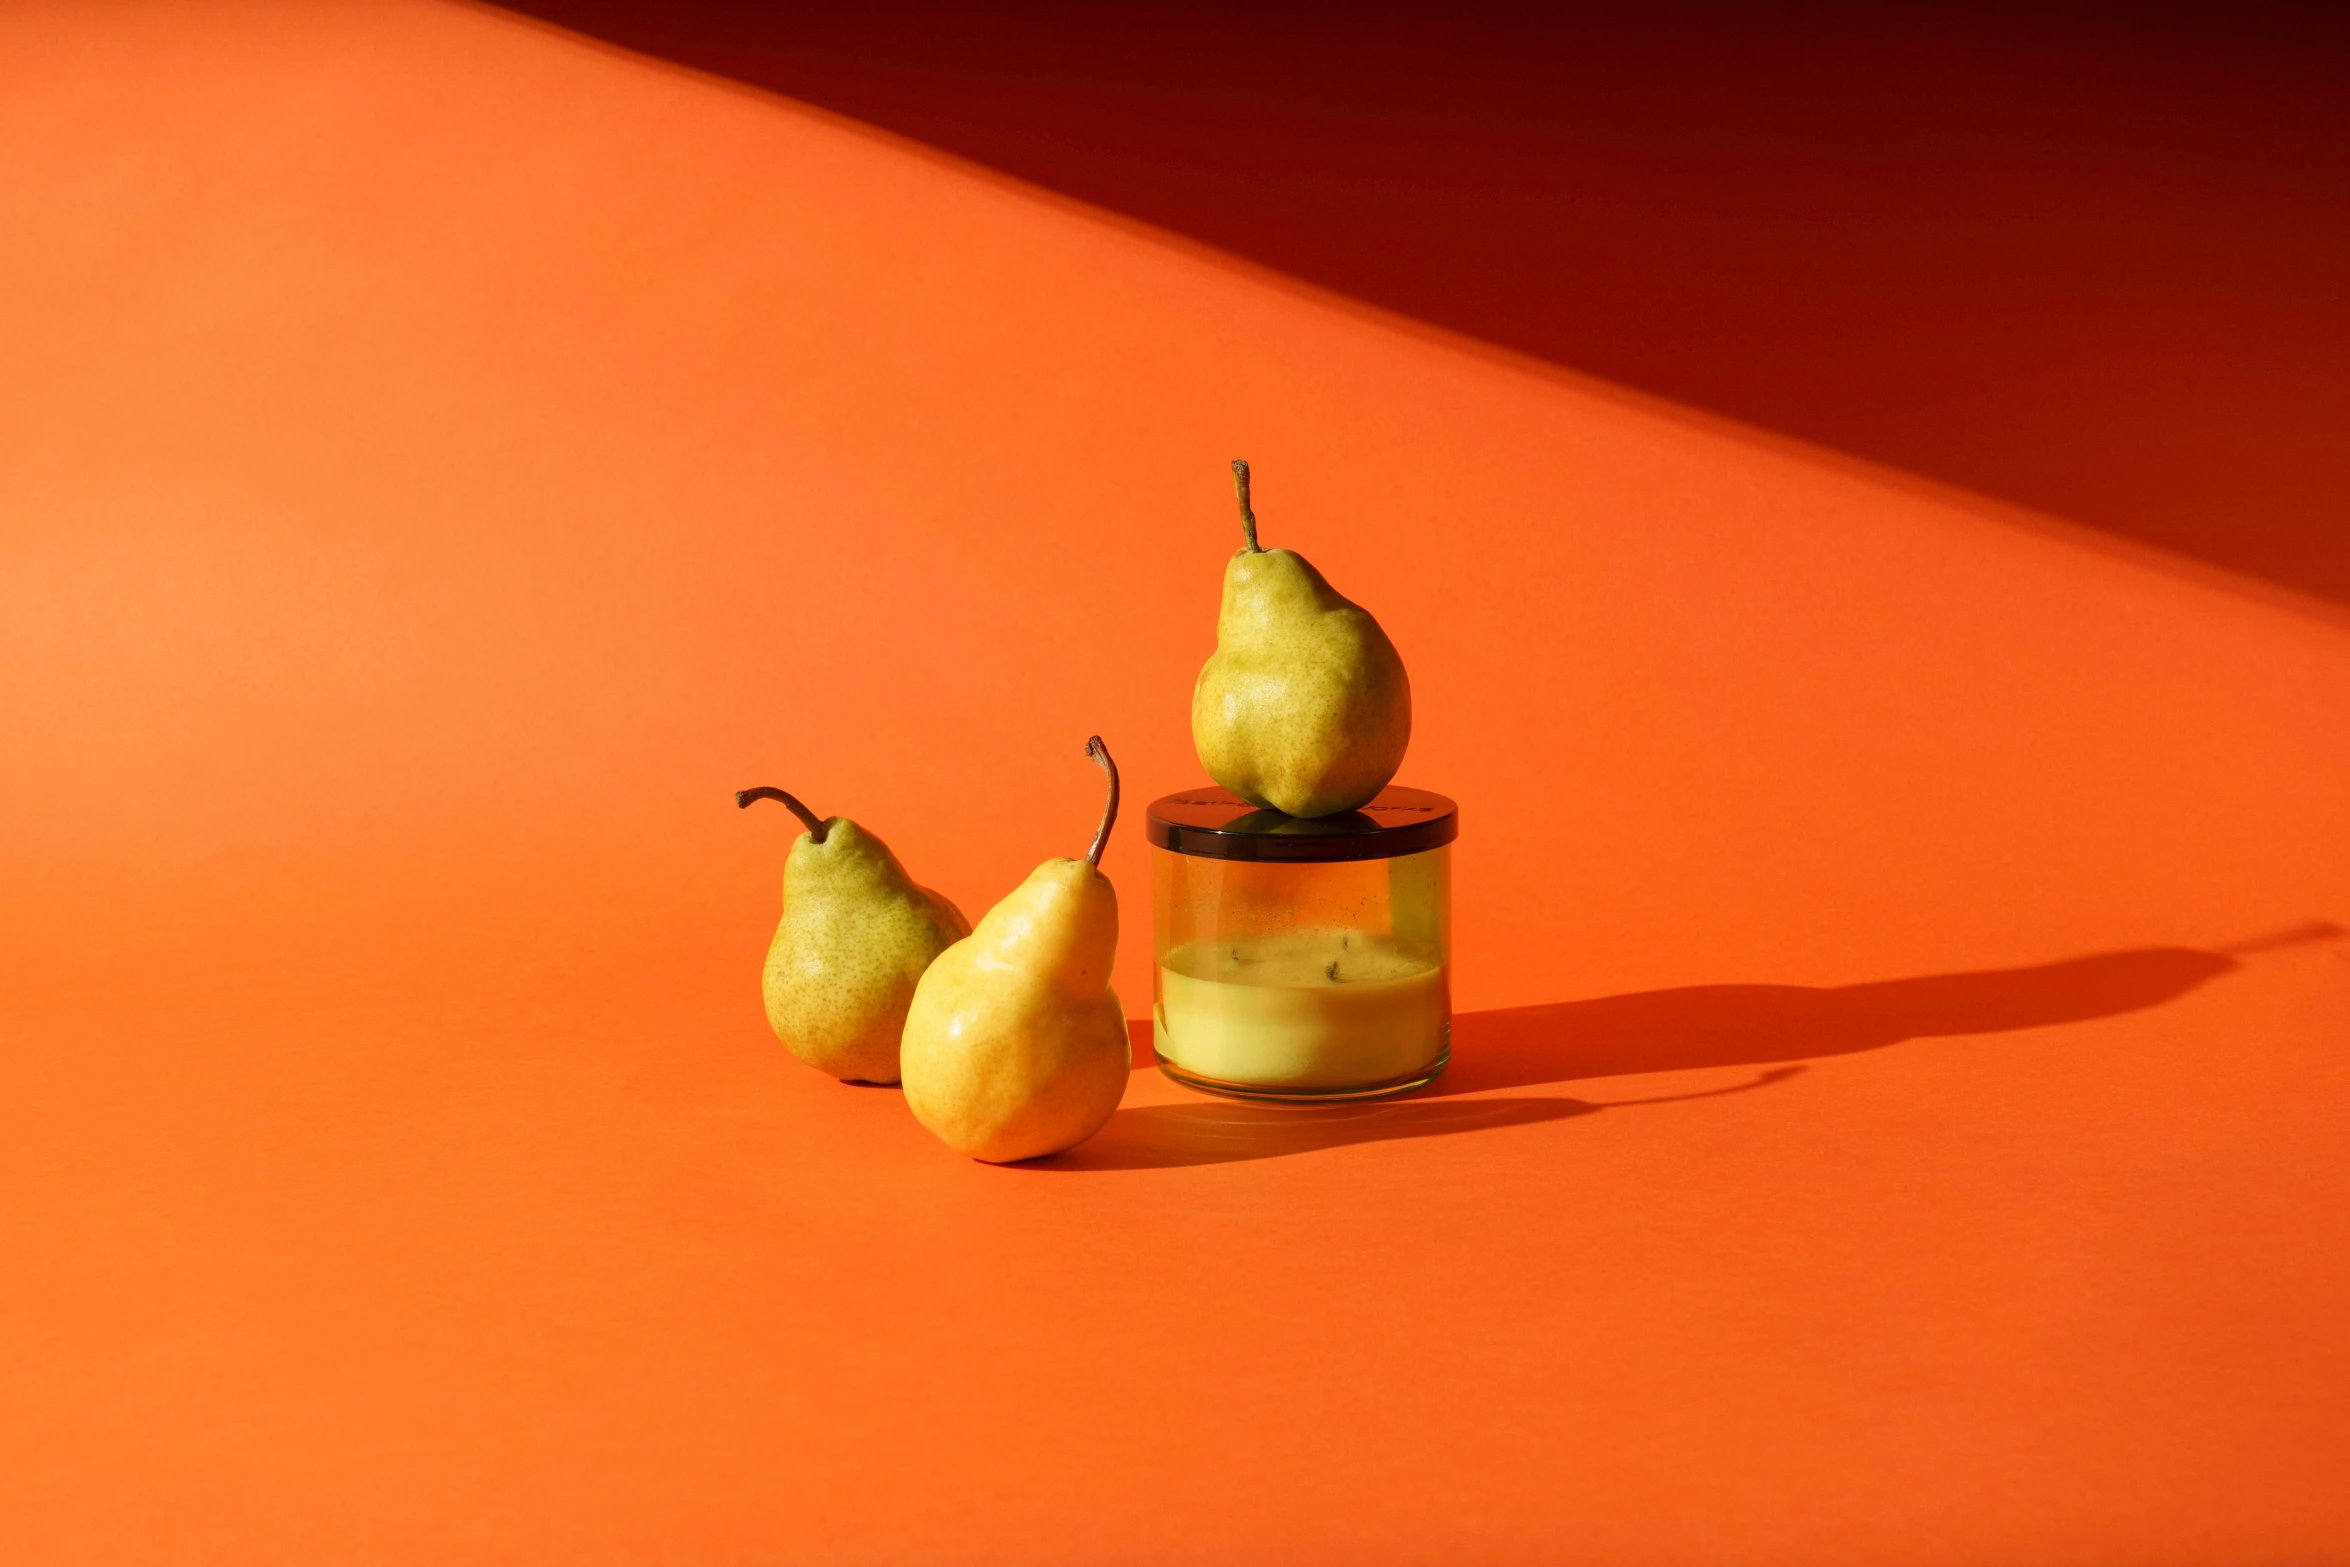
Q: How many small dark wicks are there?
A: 3